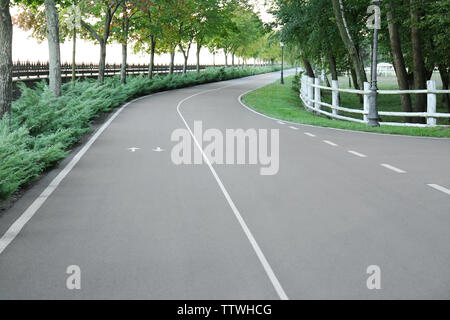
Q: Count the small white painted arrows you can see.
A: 2